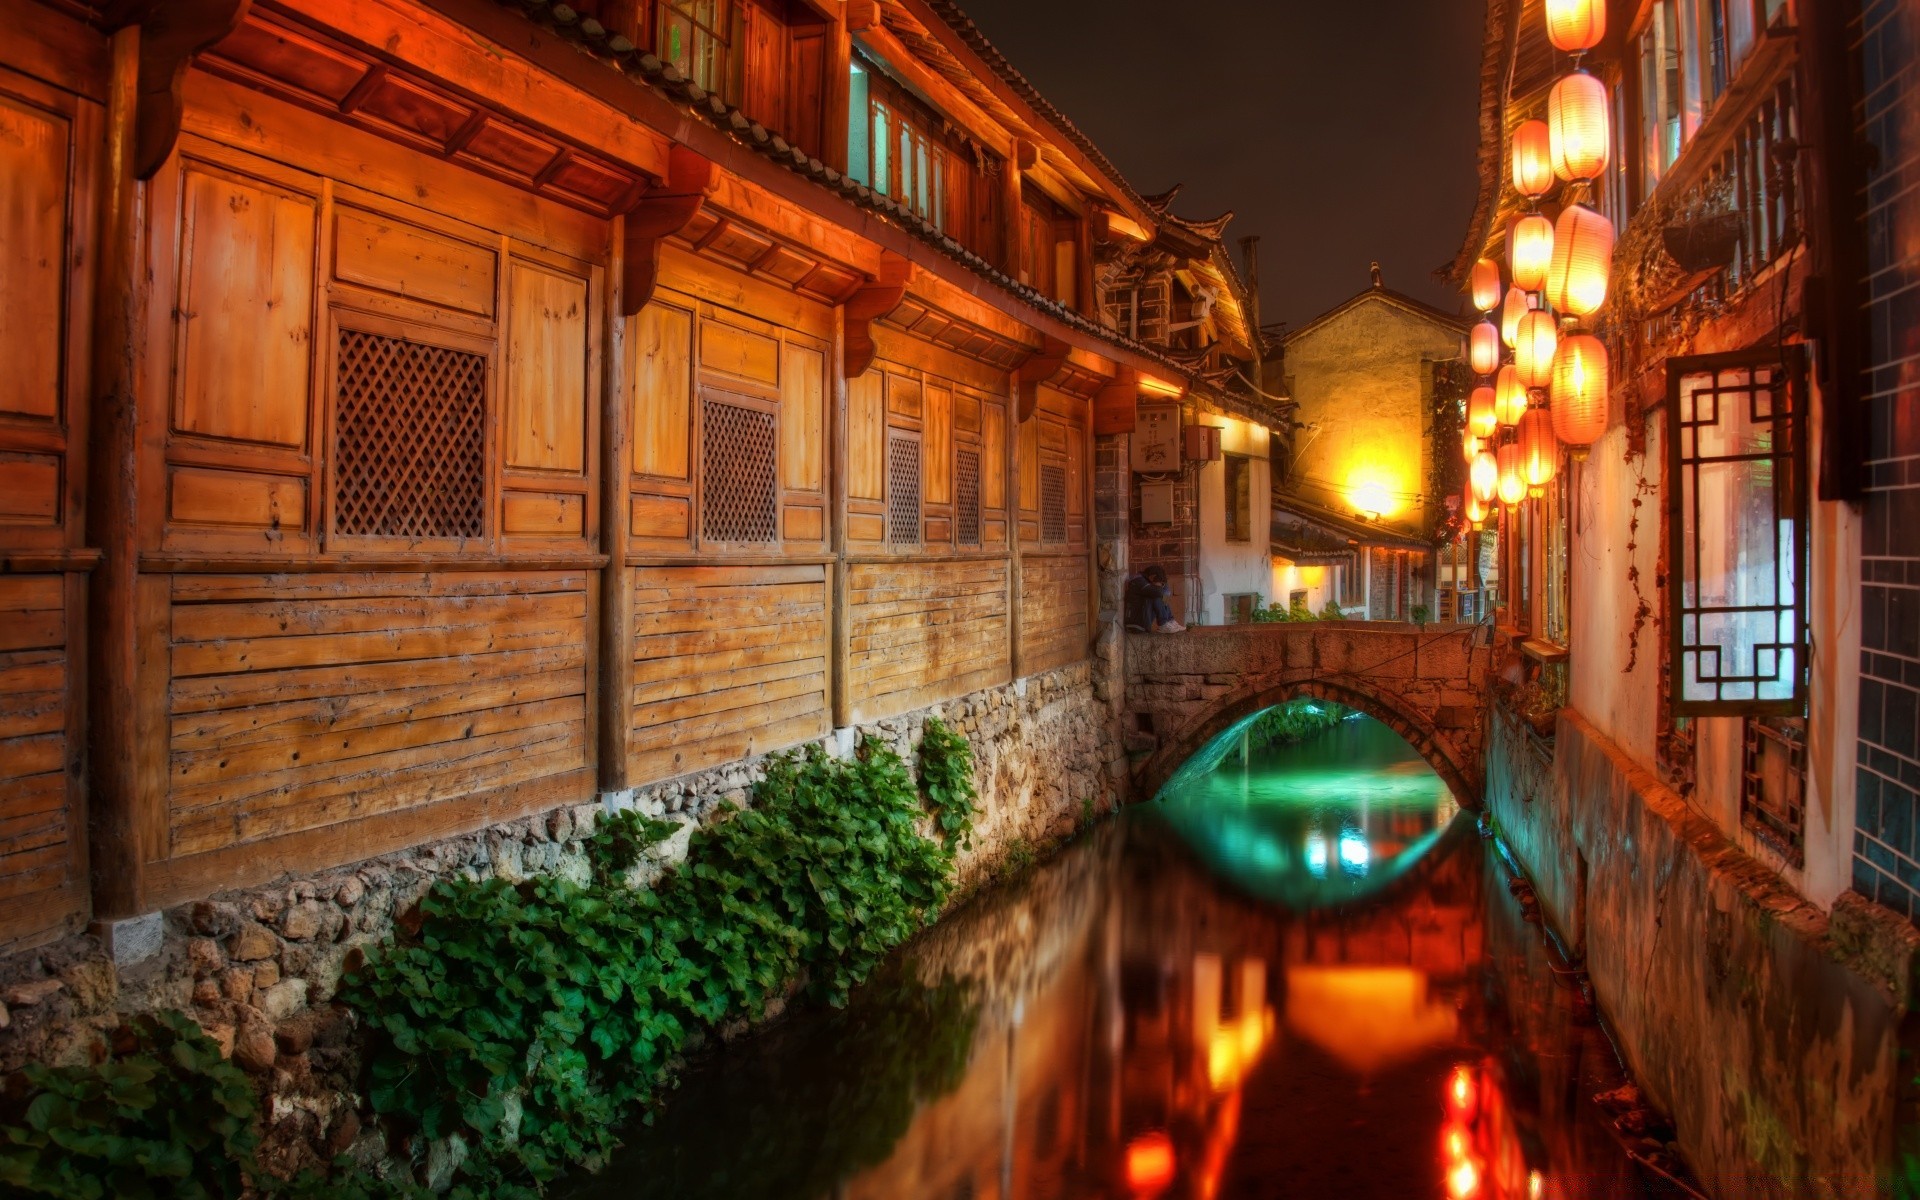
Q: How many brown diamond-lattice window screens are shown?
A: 5